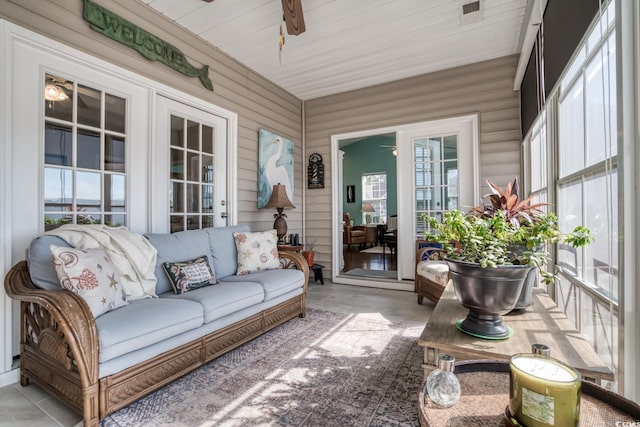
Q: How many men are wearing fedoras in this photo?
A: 0